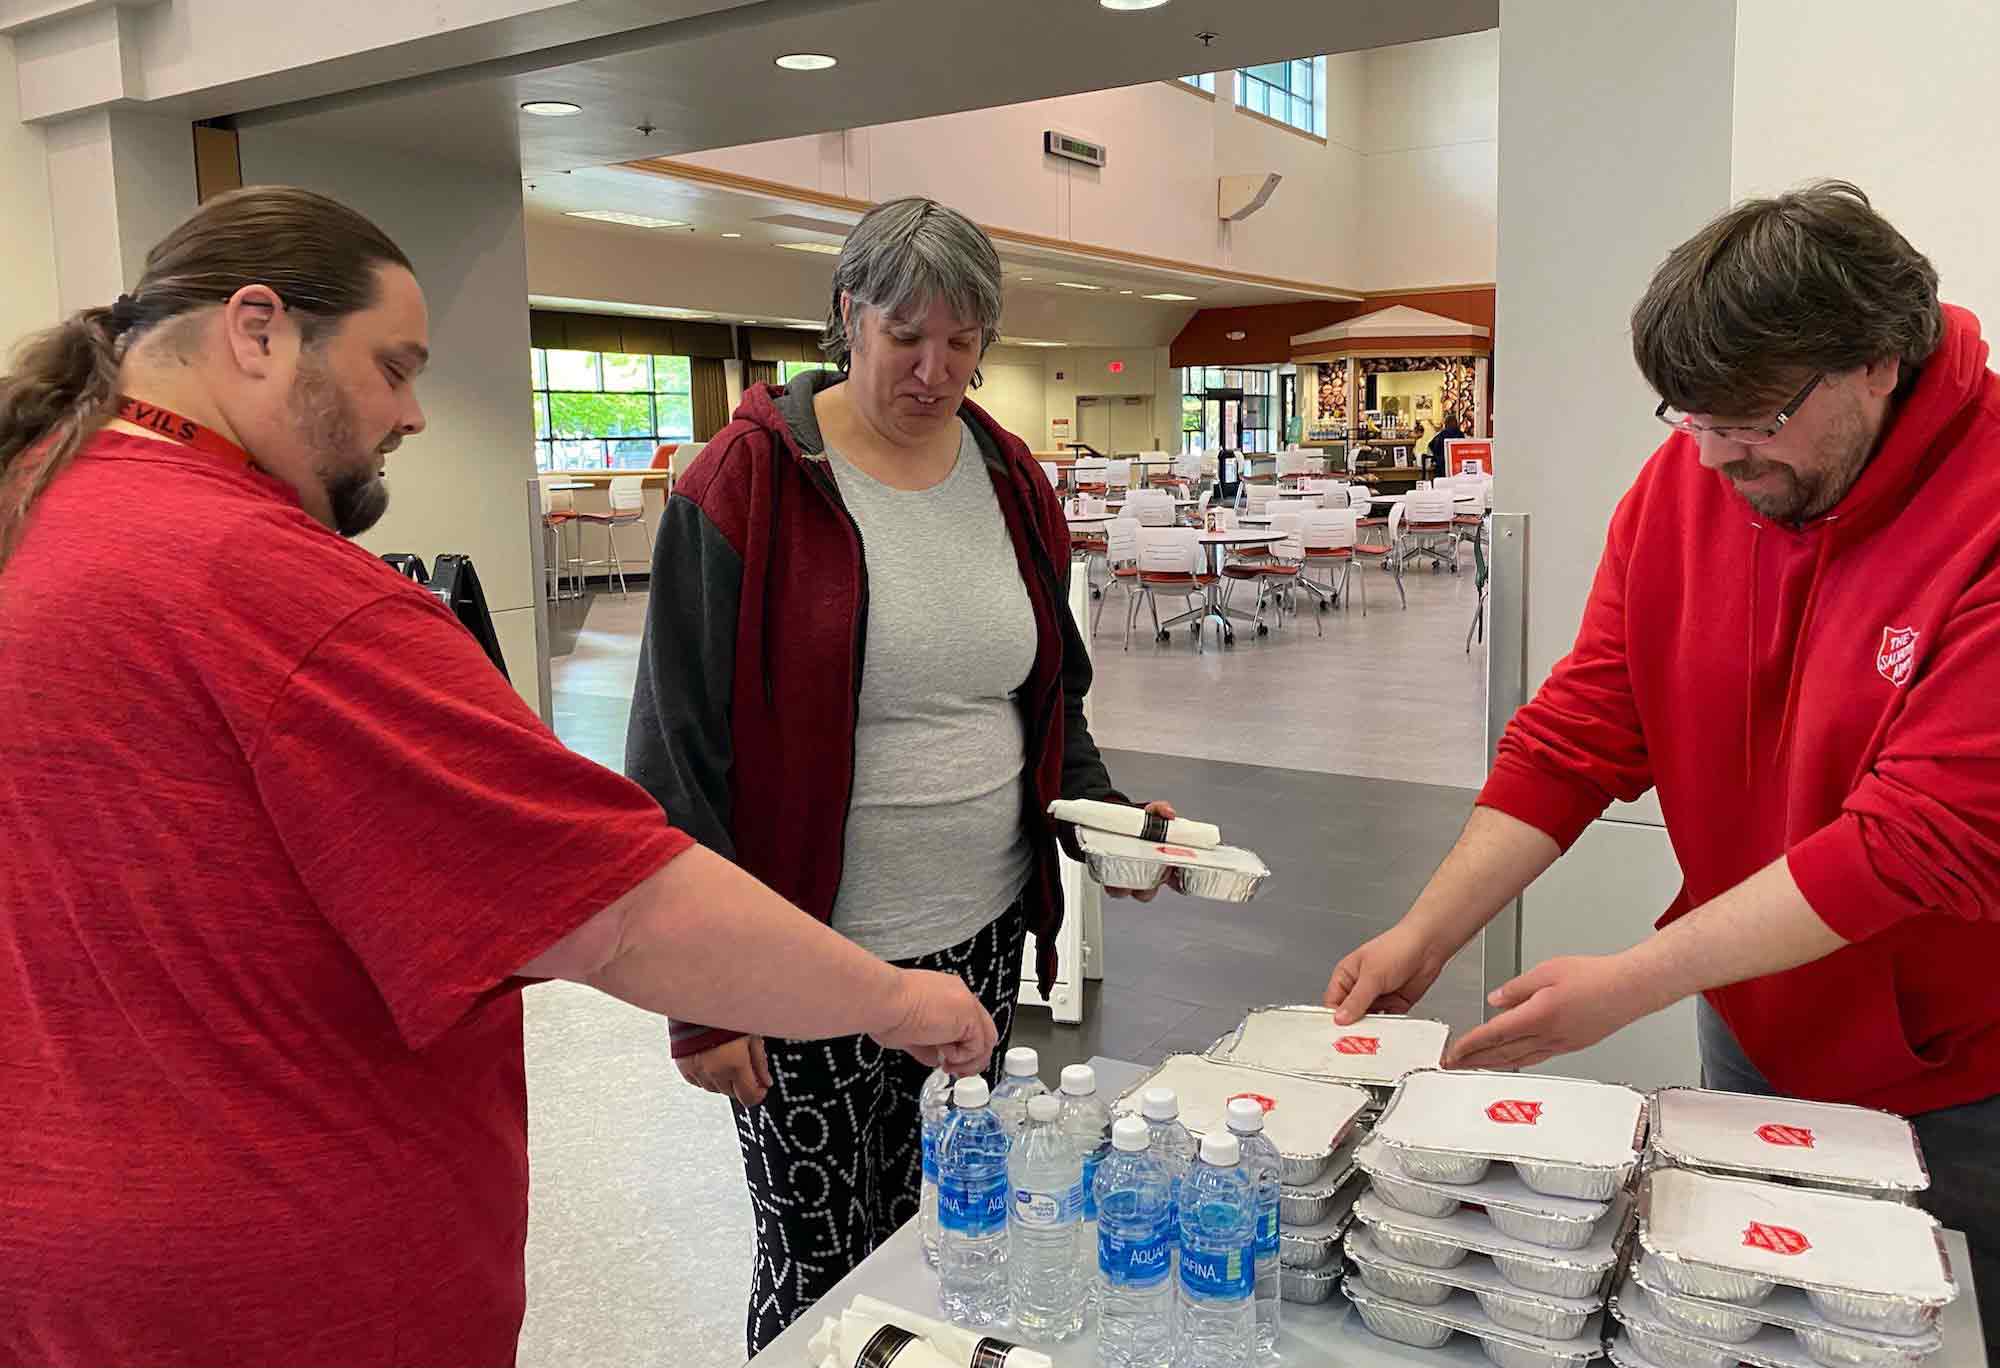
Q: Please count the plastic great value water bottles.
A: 1